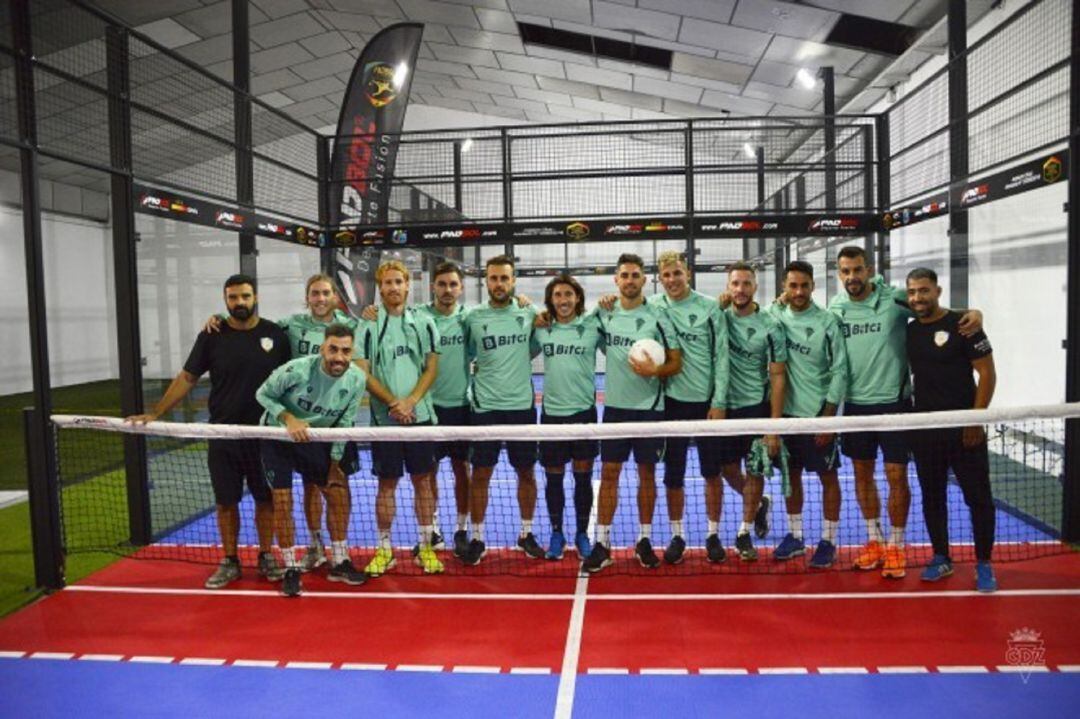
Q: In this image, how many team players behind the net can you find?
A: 11